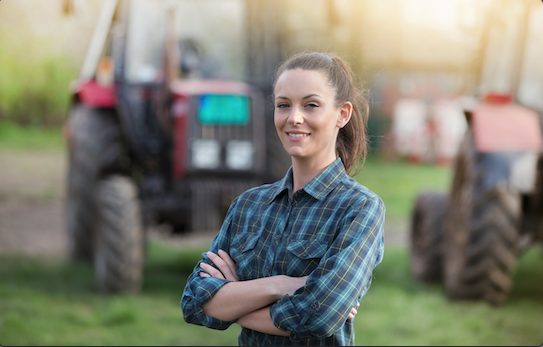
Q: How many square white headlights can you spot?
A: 2